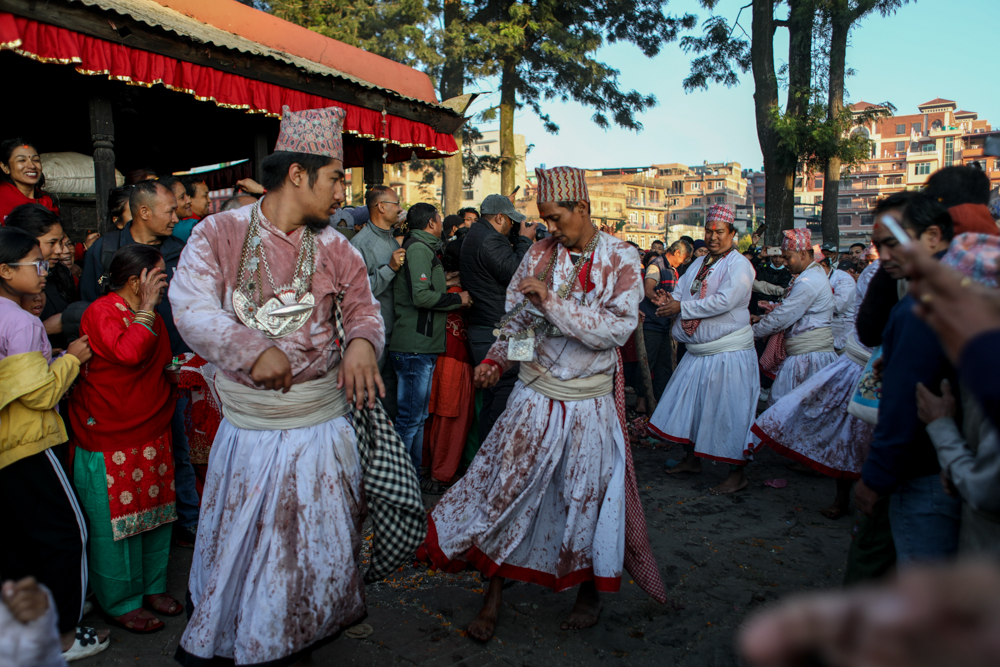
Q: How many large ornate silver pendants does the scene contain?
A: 2